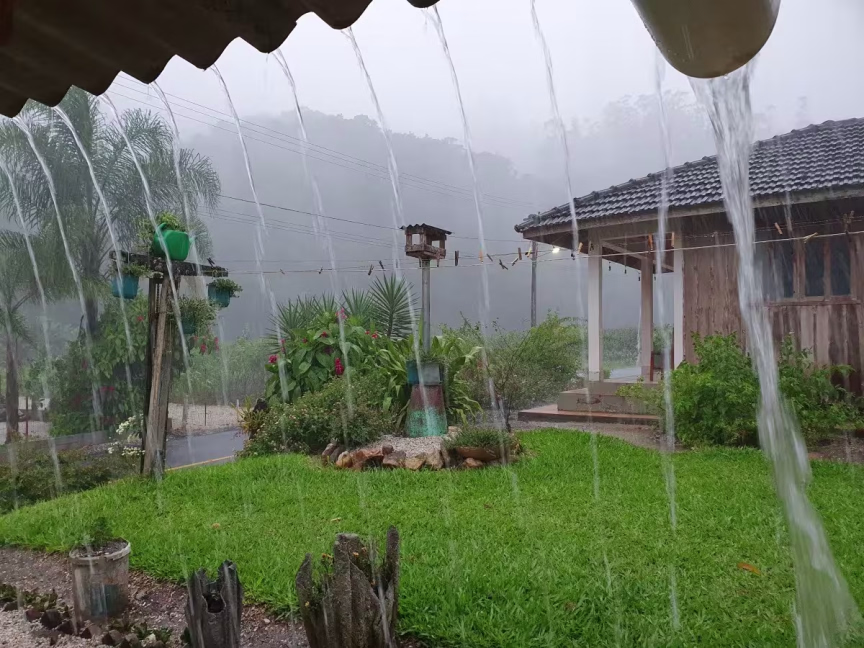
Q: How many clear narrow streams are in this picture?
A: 11